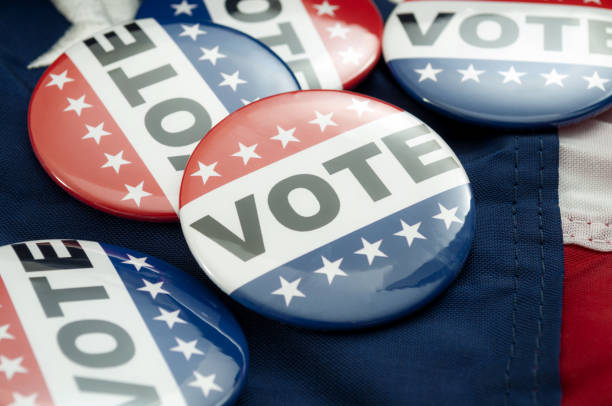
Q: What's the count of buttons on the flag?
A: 5